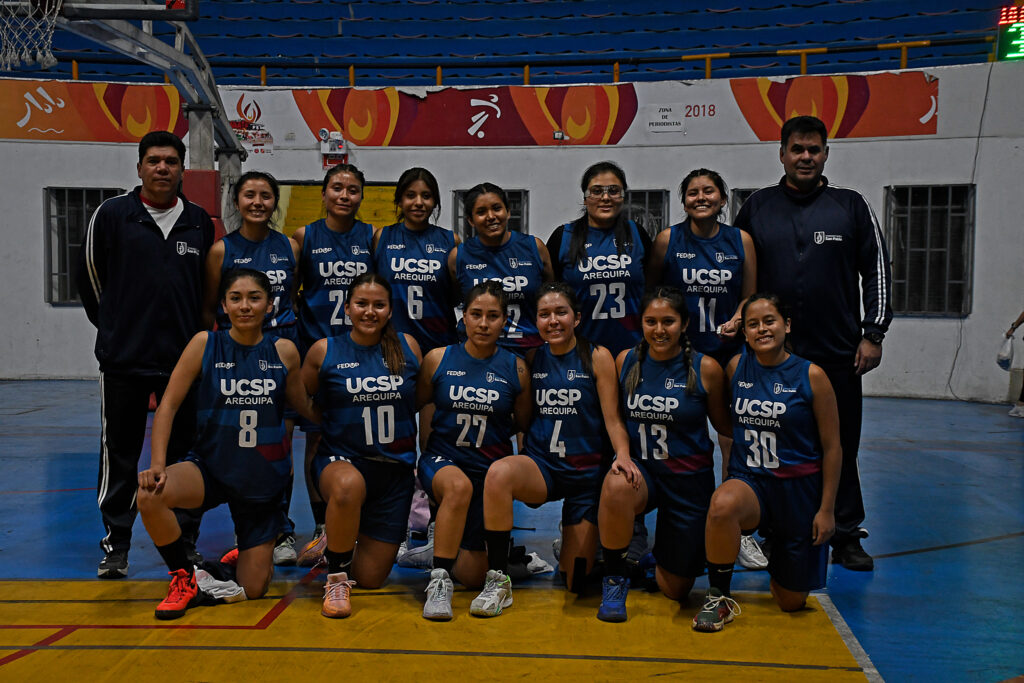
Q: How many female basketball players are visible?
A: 12